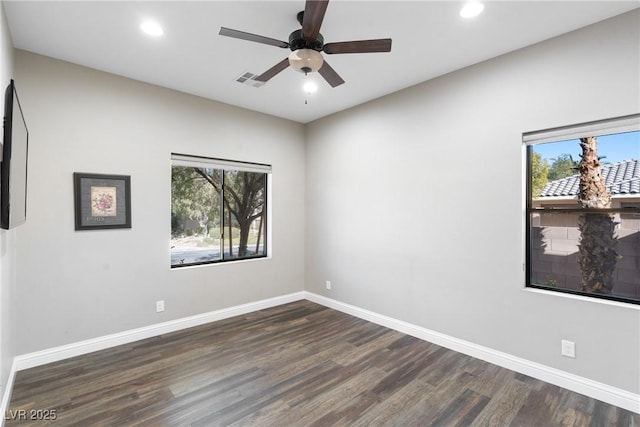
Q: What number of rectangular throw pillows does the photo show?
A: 0